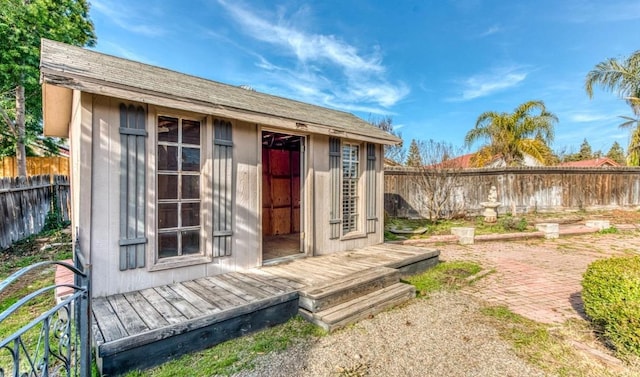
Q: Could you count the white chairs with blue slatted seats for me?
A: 0